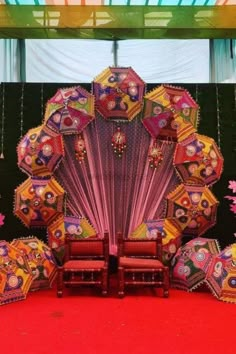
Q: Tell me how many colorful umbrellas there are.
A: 13